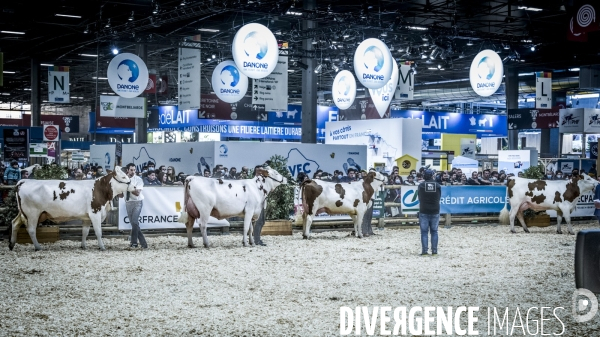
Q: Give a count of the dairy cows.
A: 4